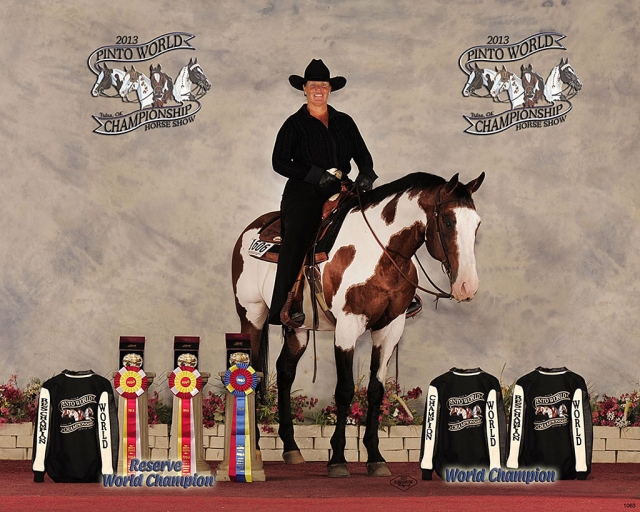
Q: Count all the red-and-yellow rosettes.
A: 2